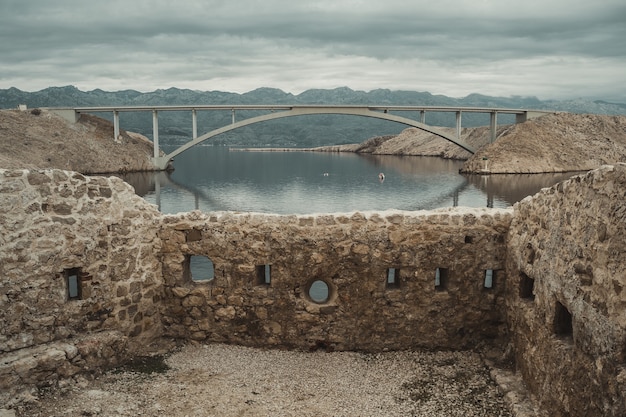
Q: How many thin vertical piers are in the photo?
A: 7